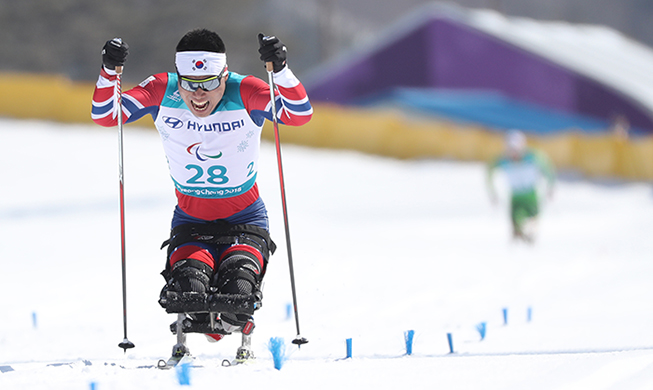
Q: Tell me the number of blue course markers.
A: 11